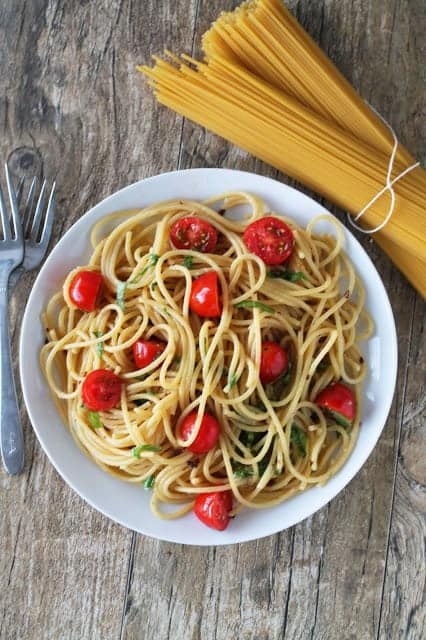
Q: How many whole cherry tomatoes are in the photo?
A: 0